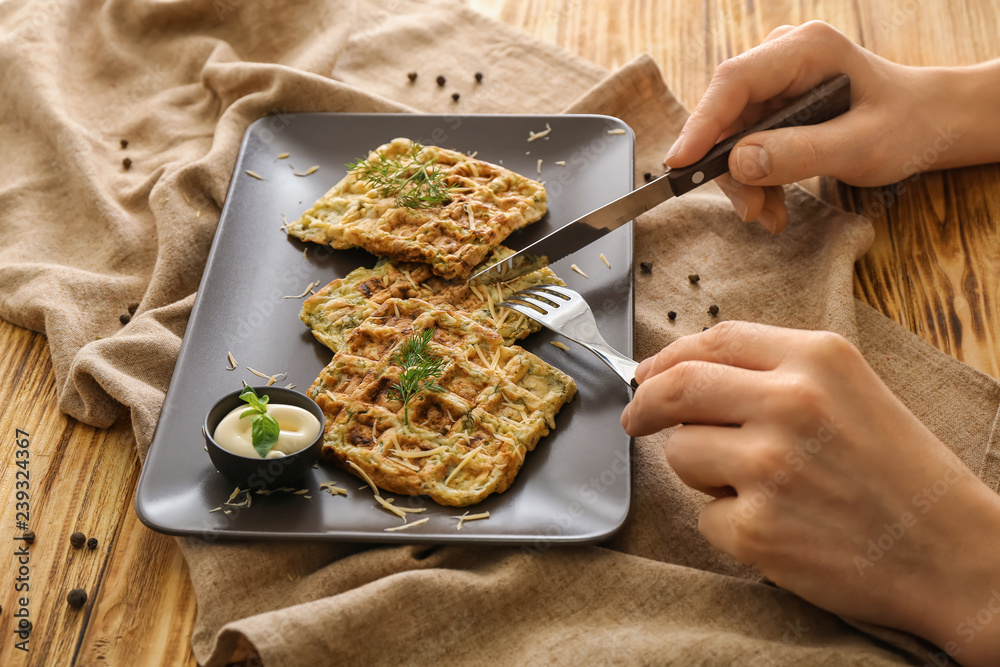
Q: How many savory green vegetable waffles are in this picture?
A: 3